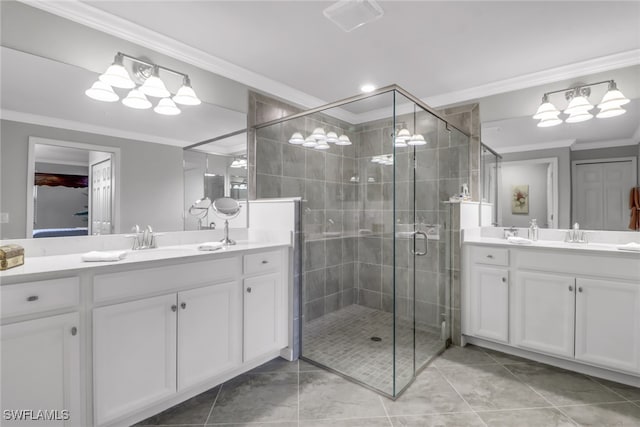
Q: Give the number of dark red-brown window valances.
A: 1